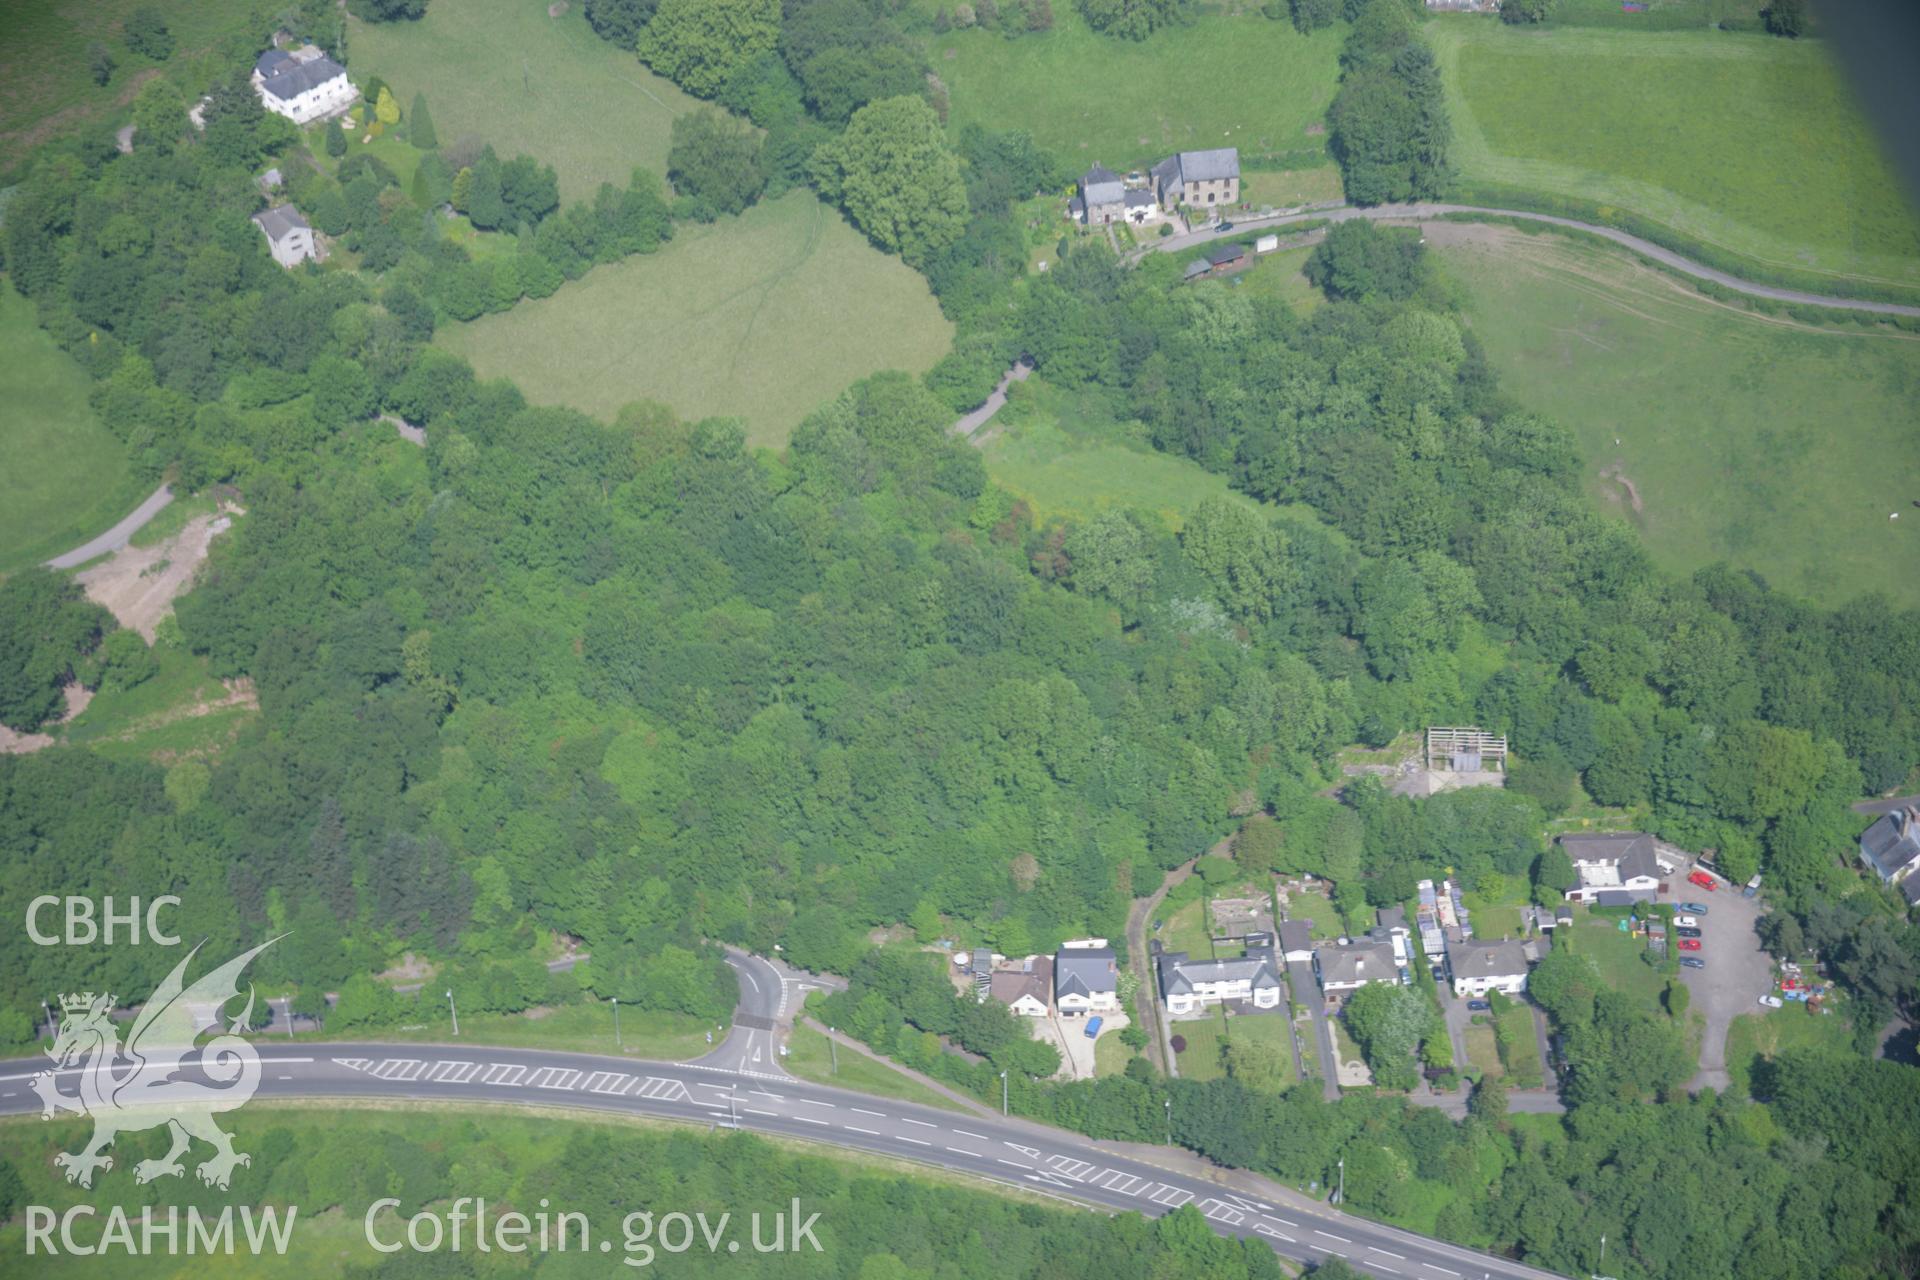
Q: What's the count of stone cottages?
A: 2